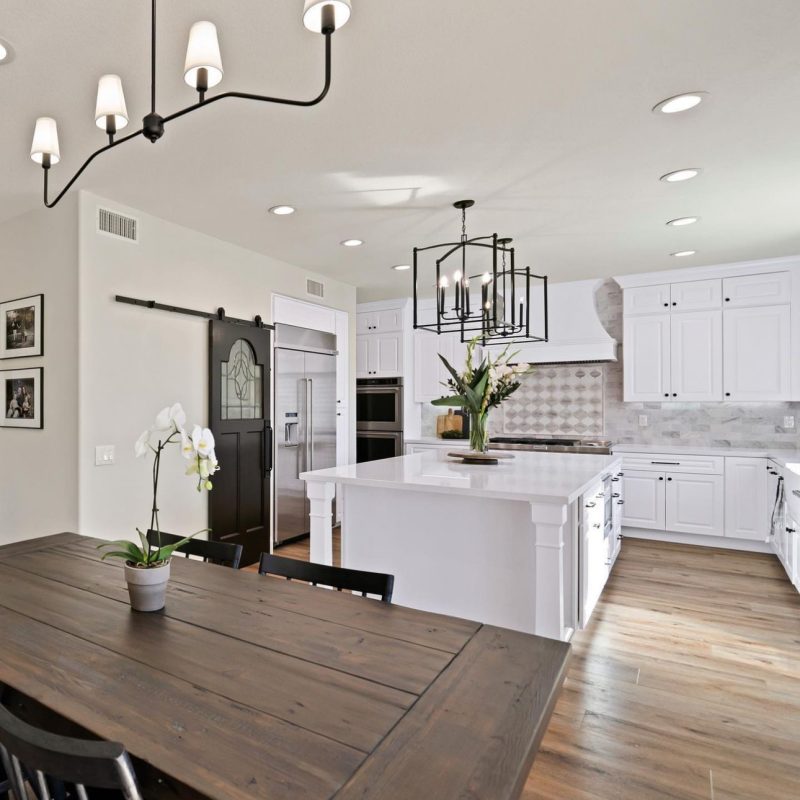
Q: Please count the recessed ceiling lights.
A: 8